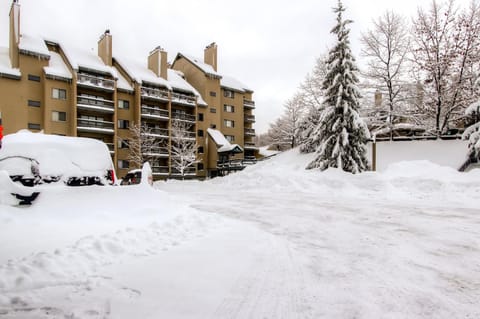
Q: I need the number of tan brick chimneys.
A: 4